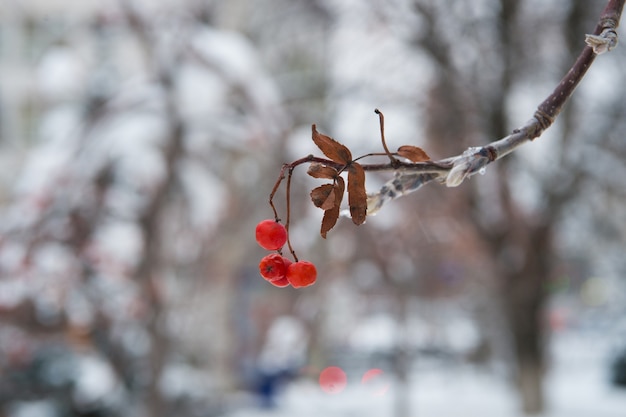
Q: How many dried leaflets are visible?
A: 6